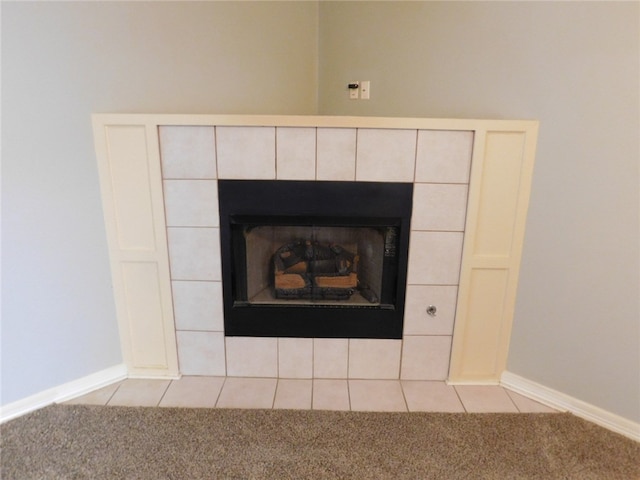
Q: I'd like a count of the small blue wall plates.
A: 0